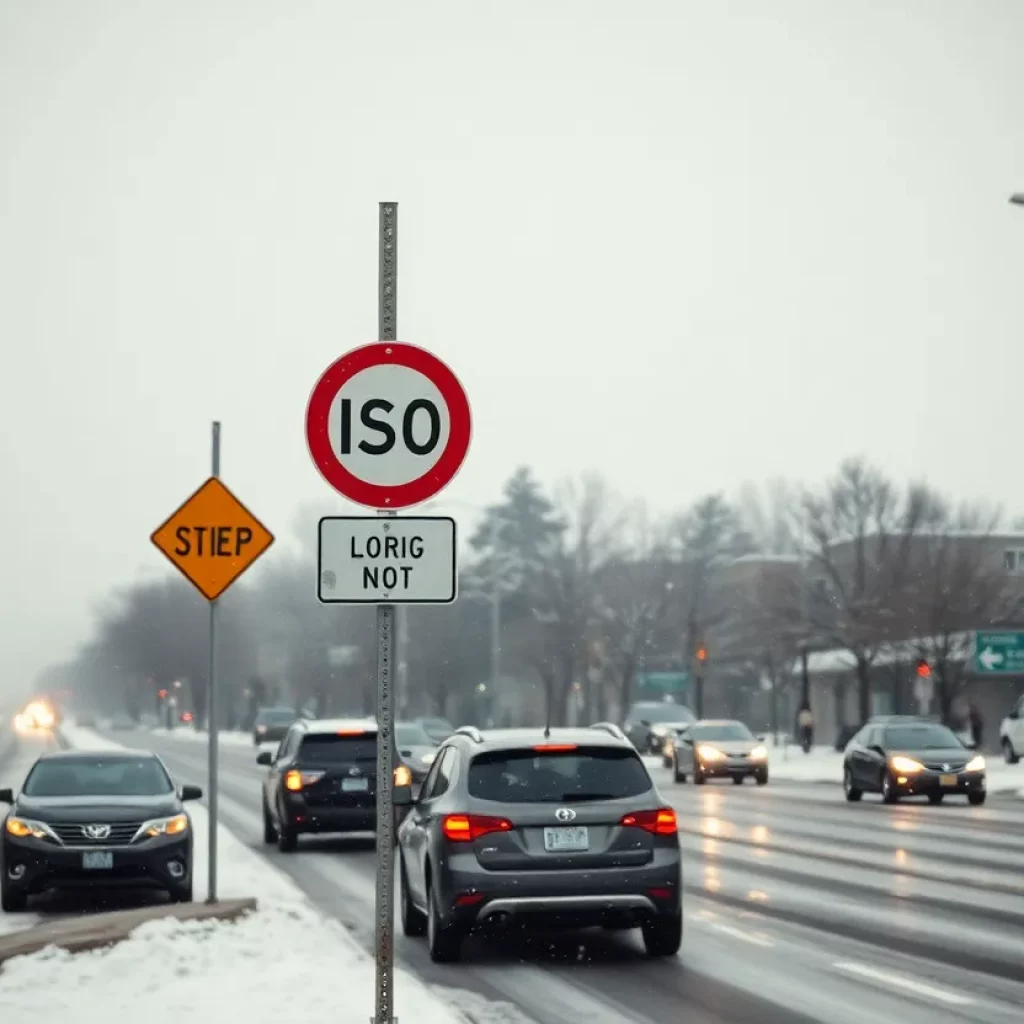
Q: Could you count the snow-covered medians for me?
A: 1